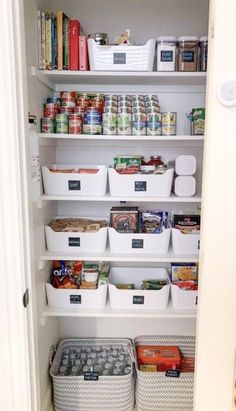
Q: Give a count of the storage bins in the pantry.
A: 11